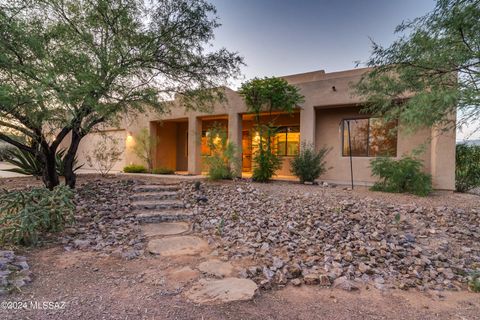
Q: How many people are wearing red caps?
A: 0